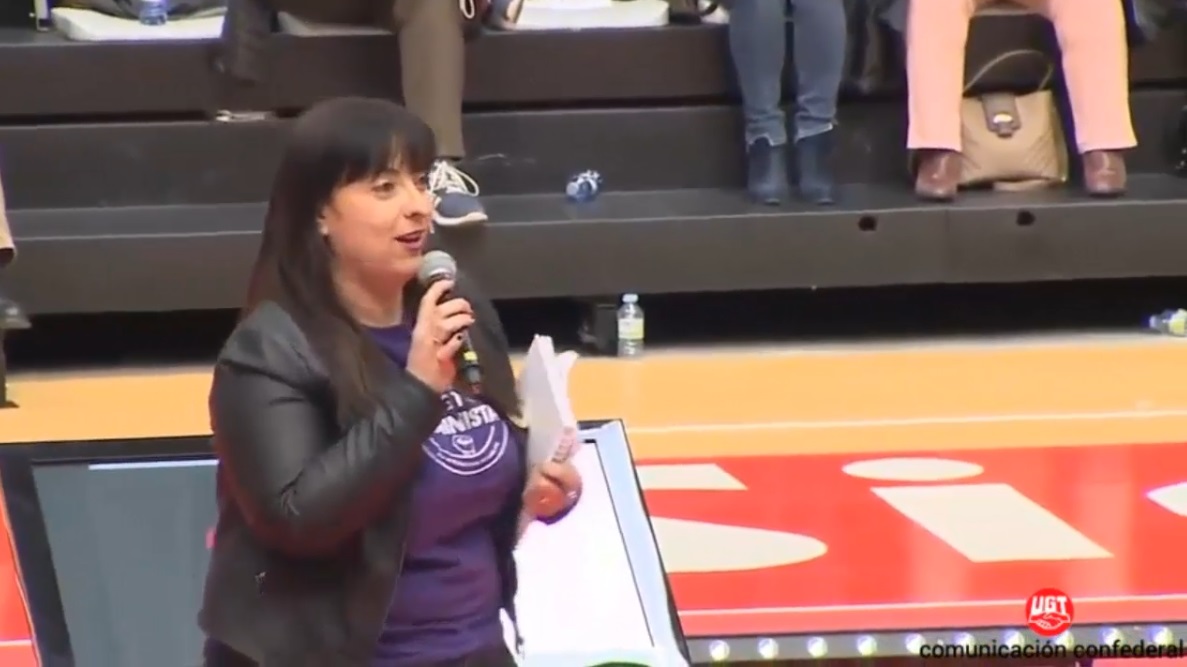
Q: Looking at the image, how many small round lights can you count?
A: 10